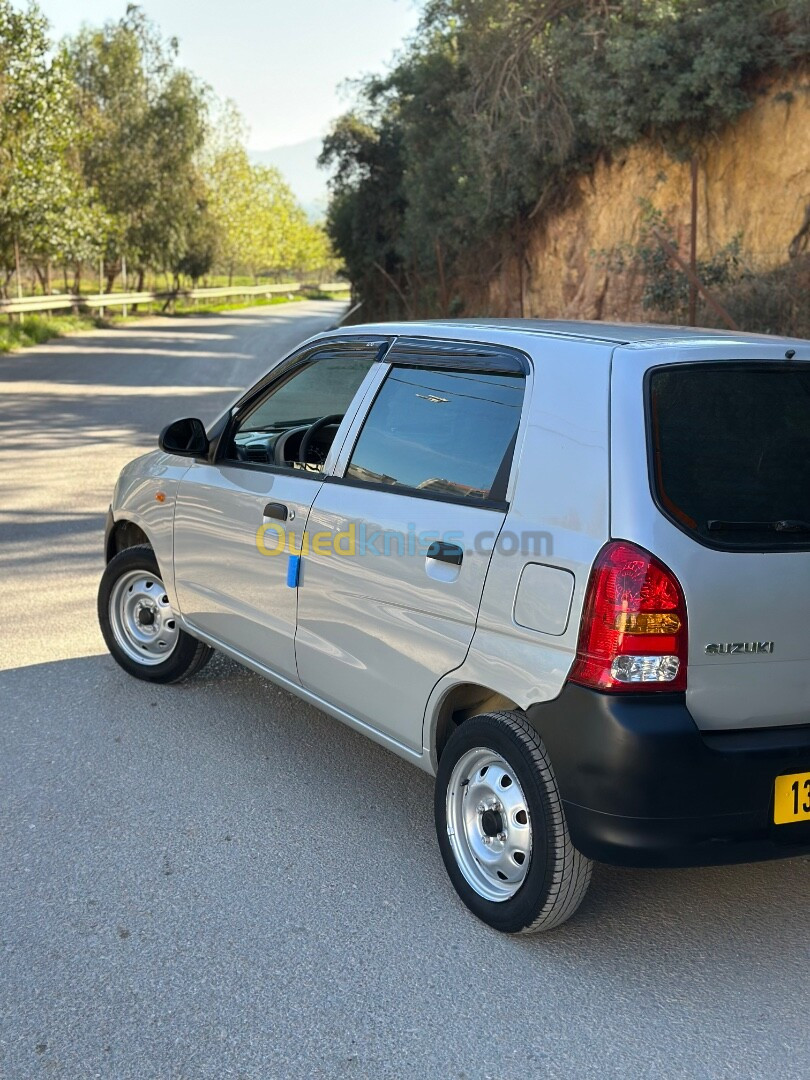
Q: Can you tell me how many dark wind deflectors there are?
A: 2